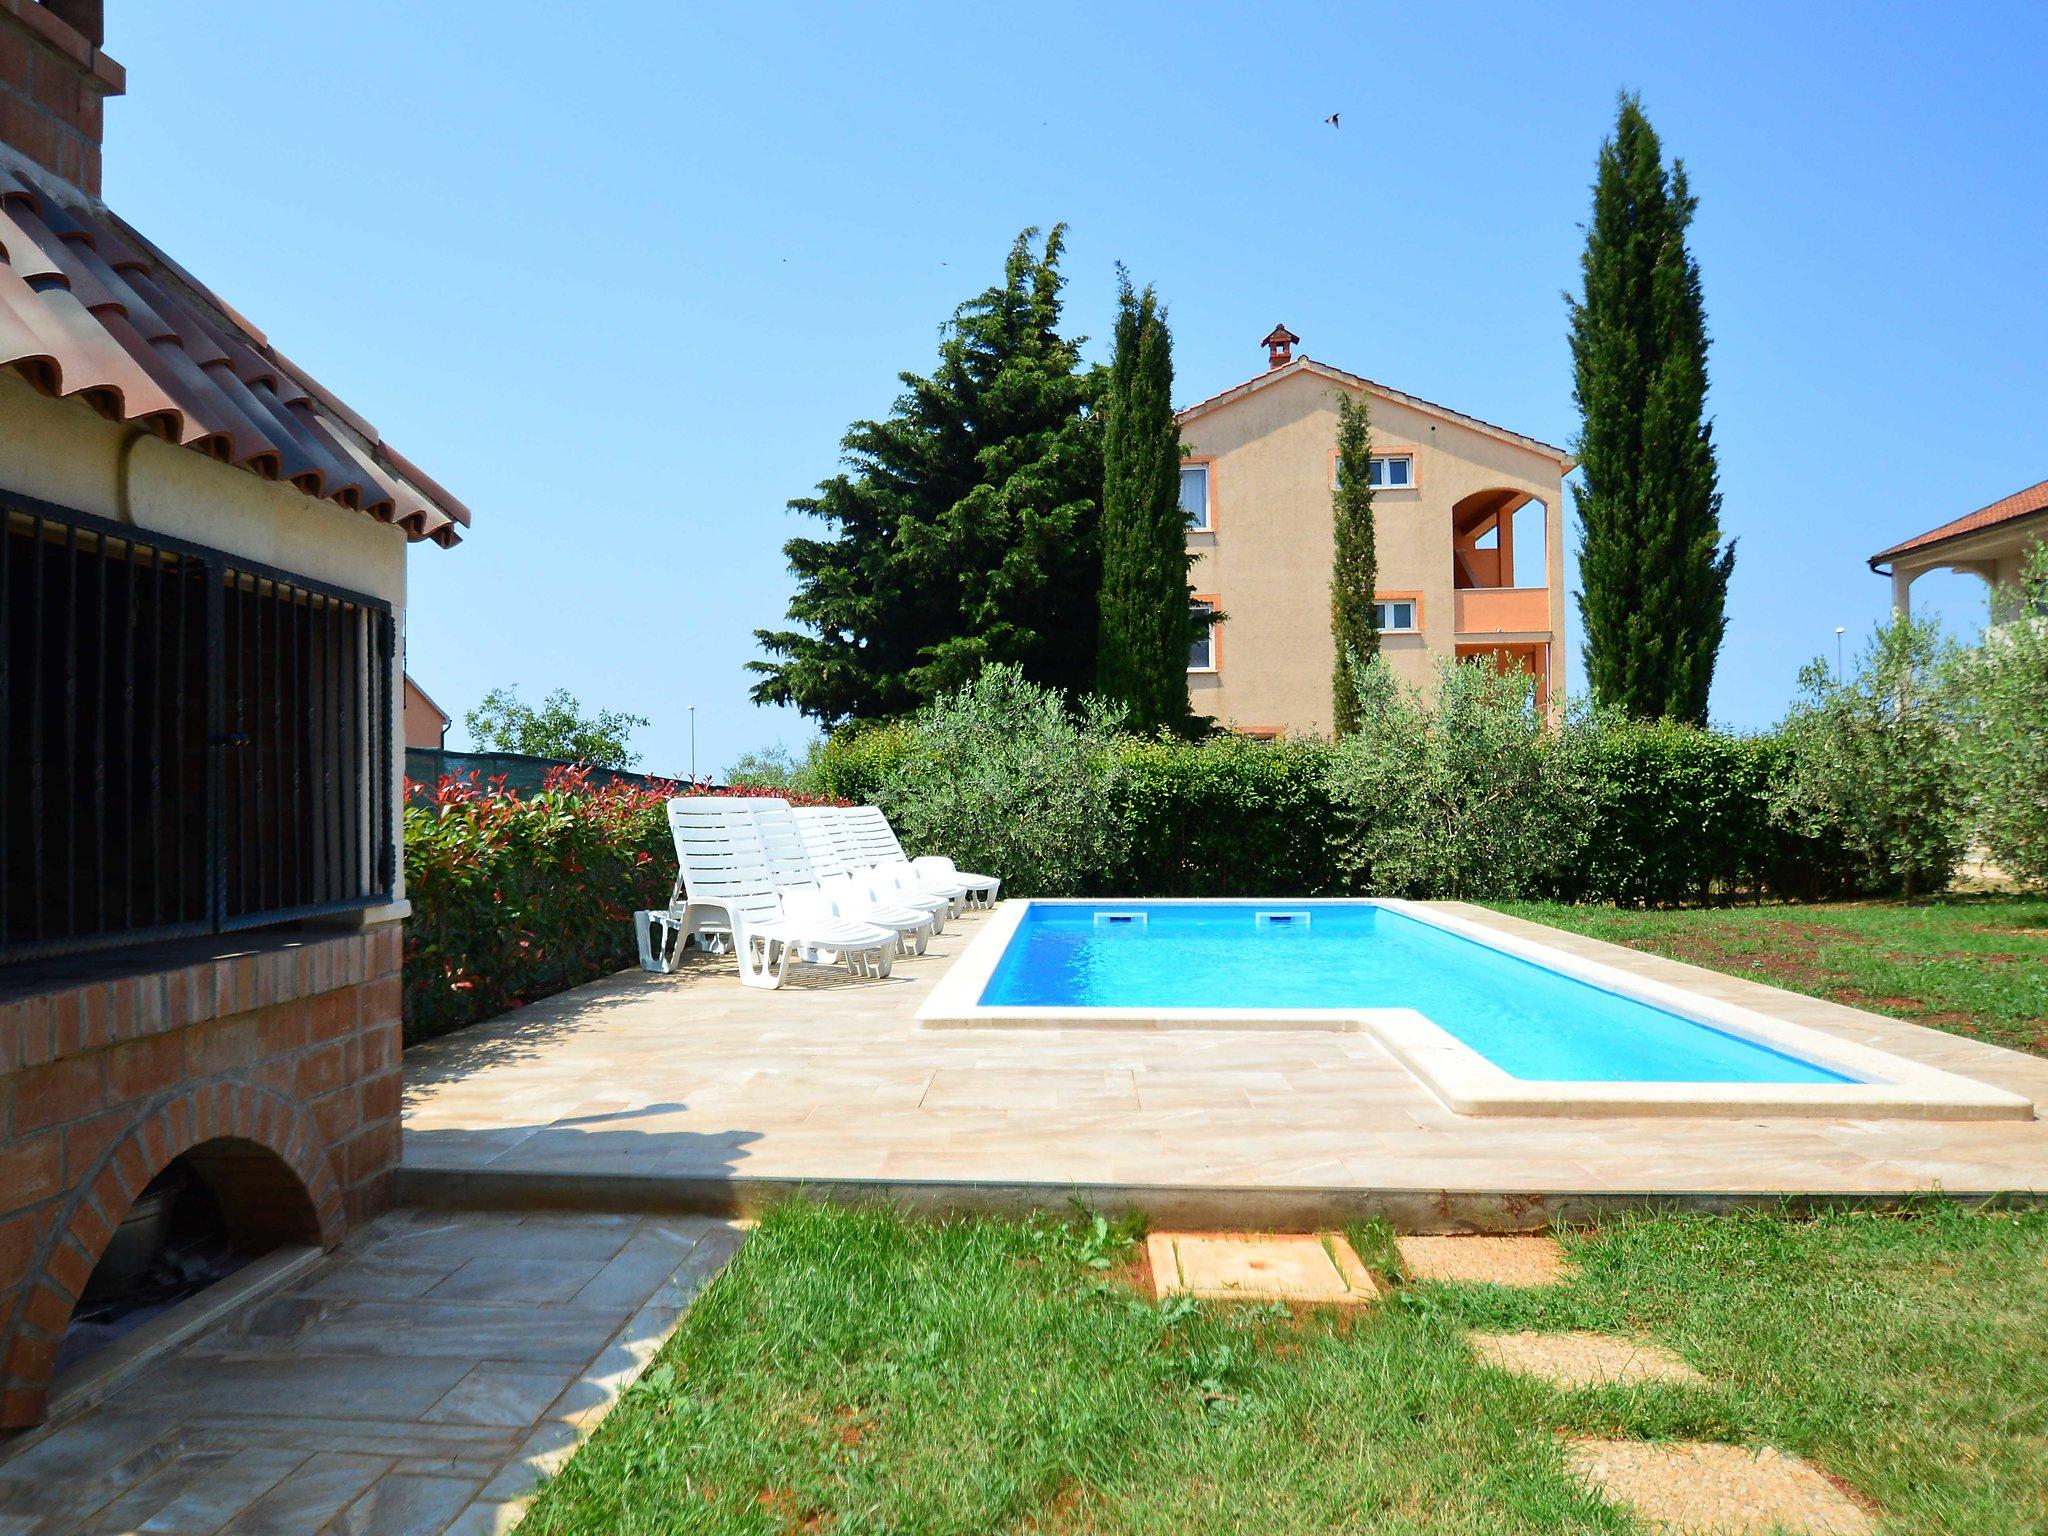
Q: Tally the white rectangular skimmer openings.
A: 2